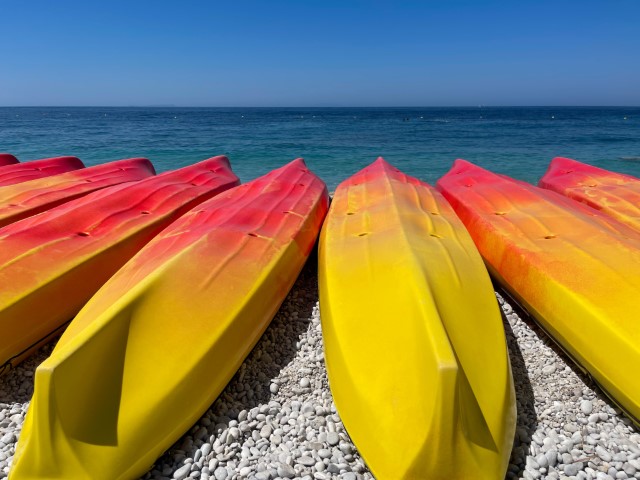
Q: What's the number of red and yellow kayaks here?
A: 8